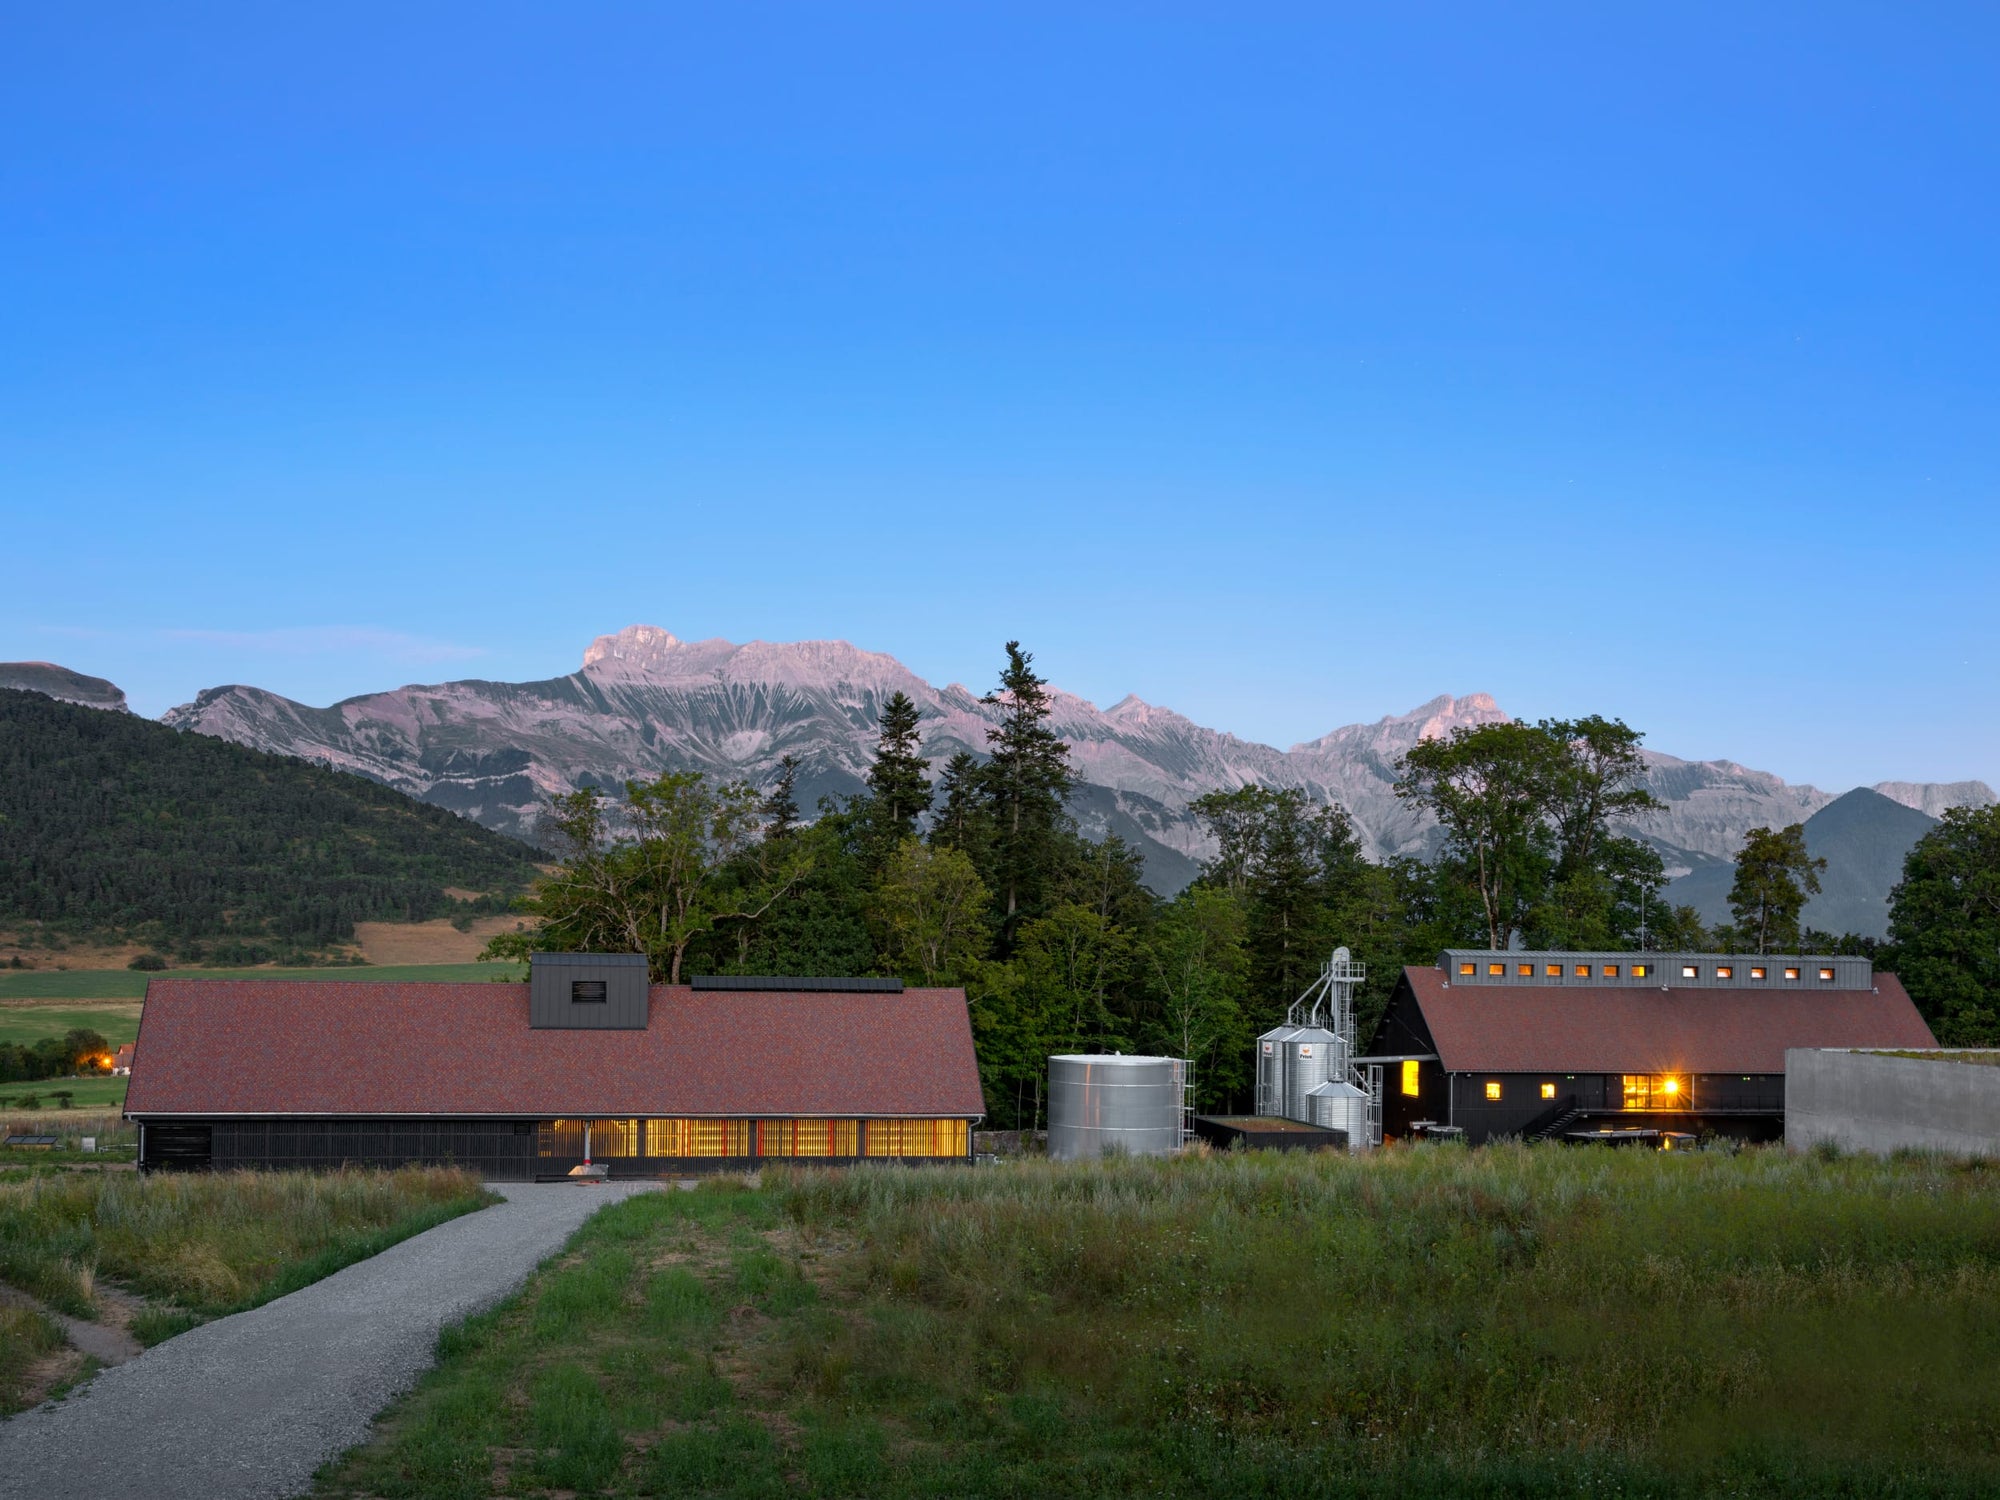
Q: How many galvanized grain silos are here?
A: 3